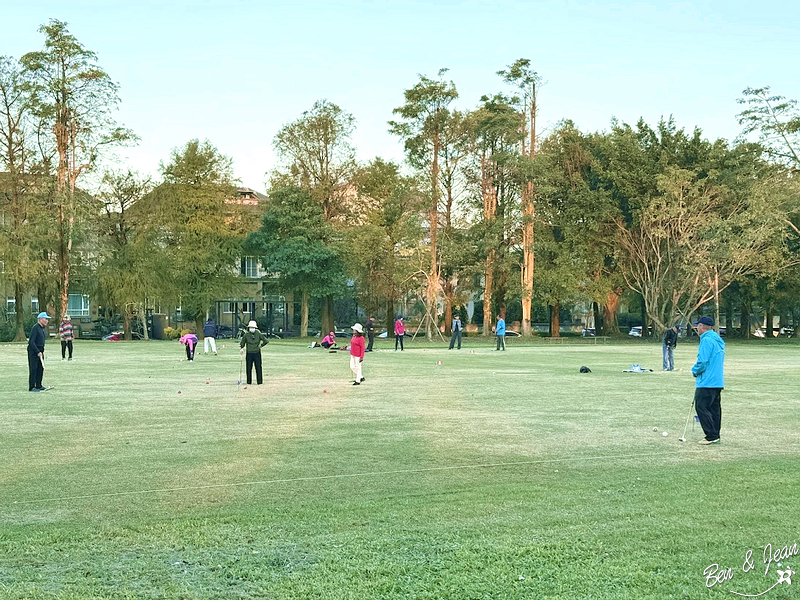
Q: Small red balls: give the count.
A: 4